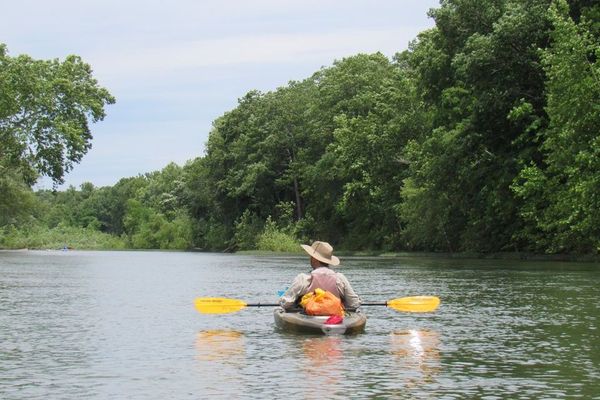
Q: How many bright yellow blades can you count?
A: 2